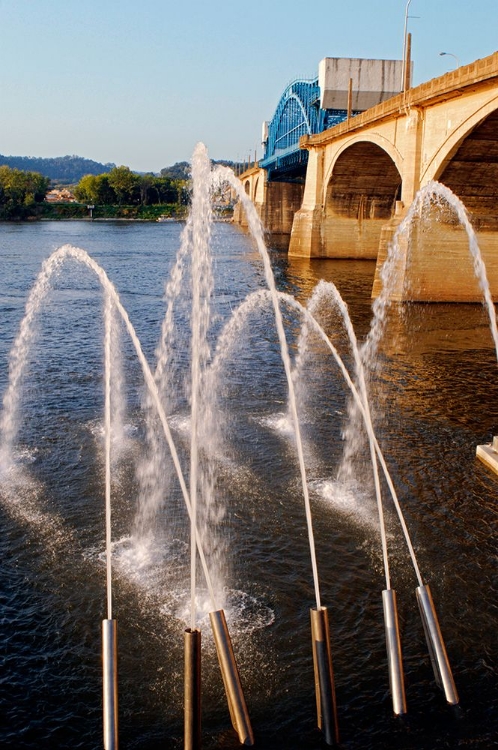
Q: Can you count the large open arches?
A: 2